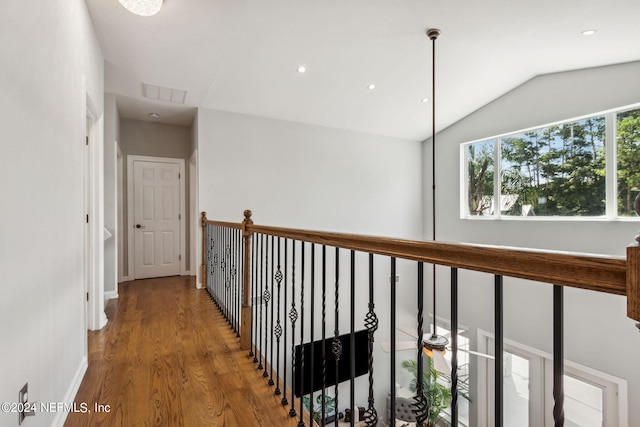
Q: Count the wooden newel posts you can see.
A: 3